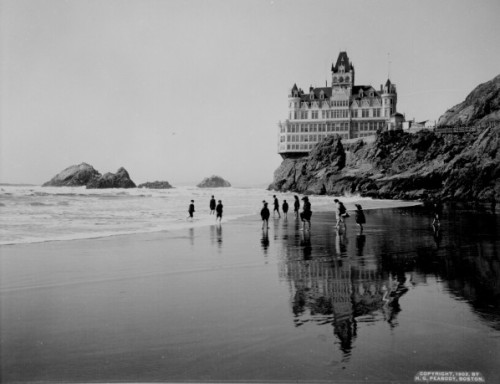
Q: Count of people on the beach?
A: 11